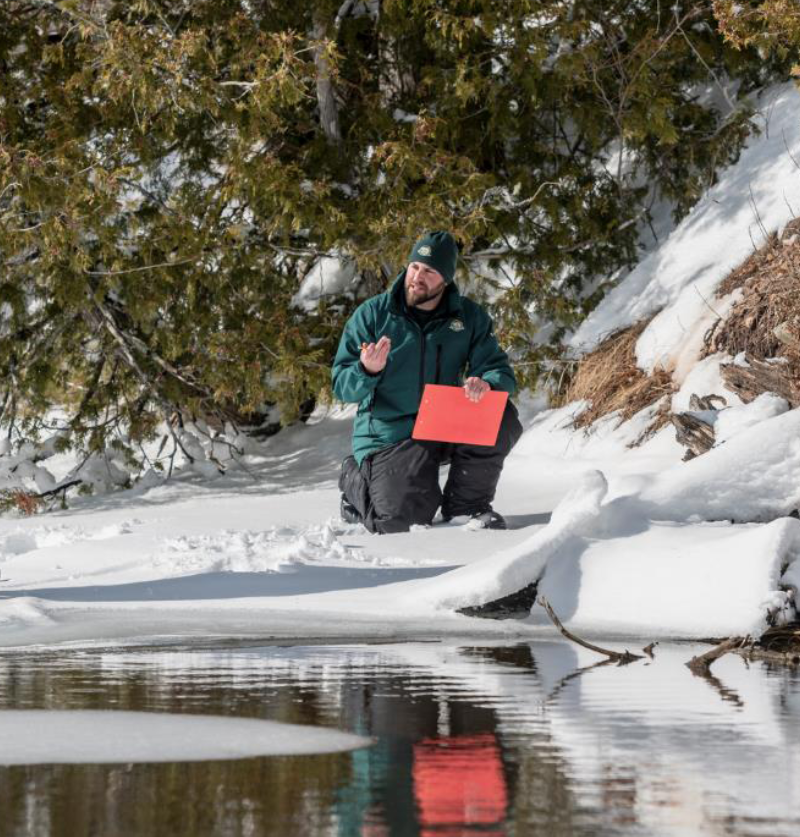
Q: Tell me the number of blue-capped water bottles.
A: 0